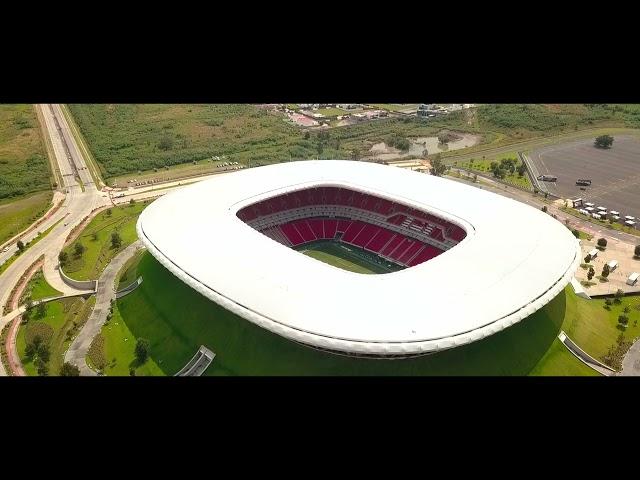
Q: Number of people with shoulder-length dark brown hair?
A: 0